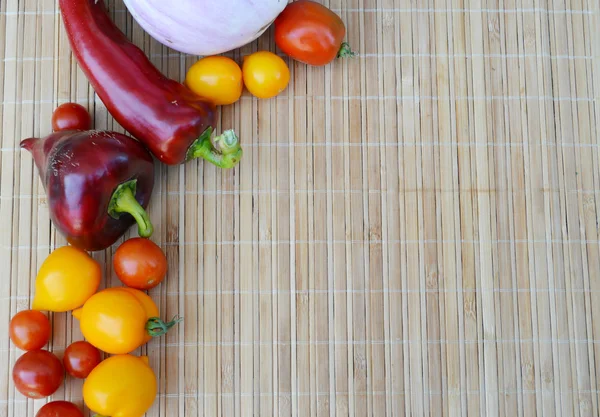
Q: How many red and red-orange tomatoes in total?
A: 7